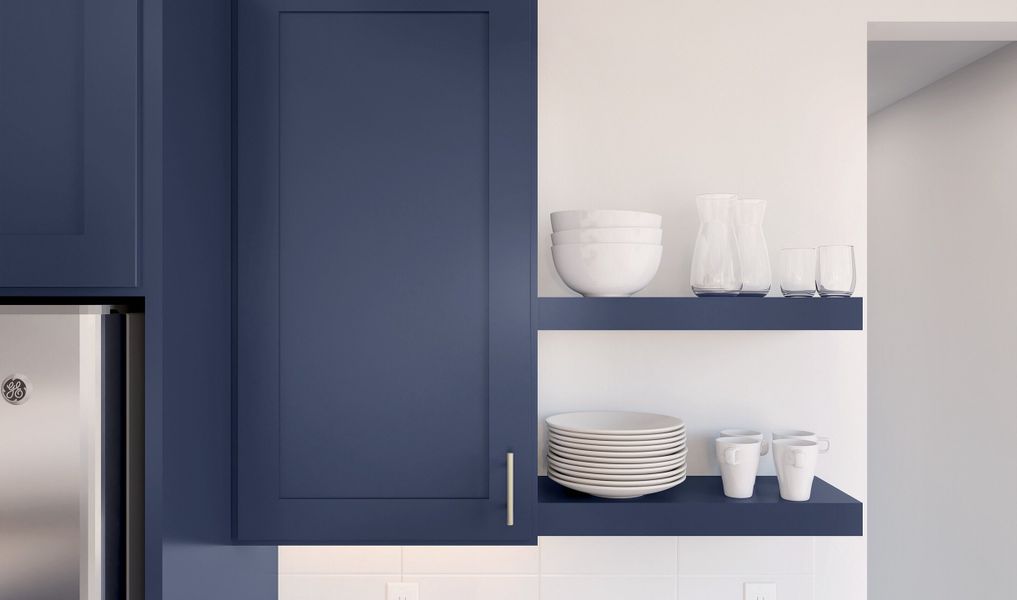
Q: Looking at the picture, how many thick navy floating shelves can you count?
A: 2